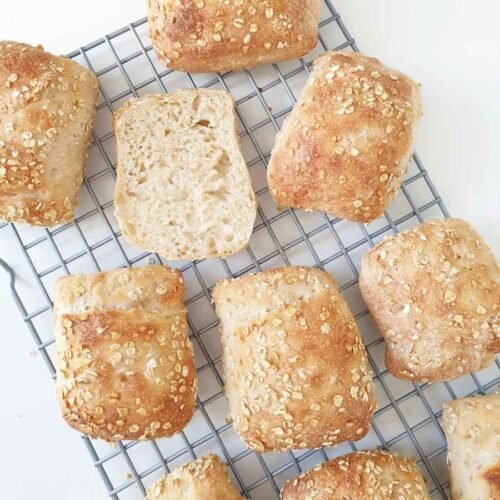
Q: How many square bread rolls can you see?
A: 10